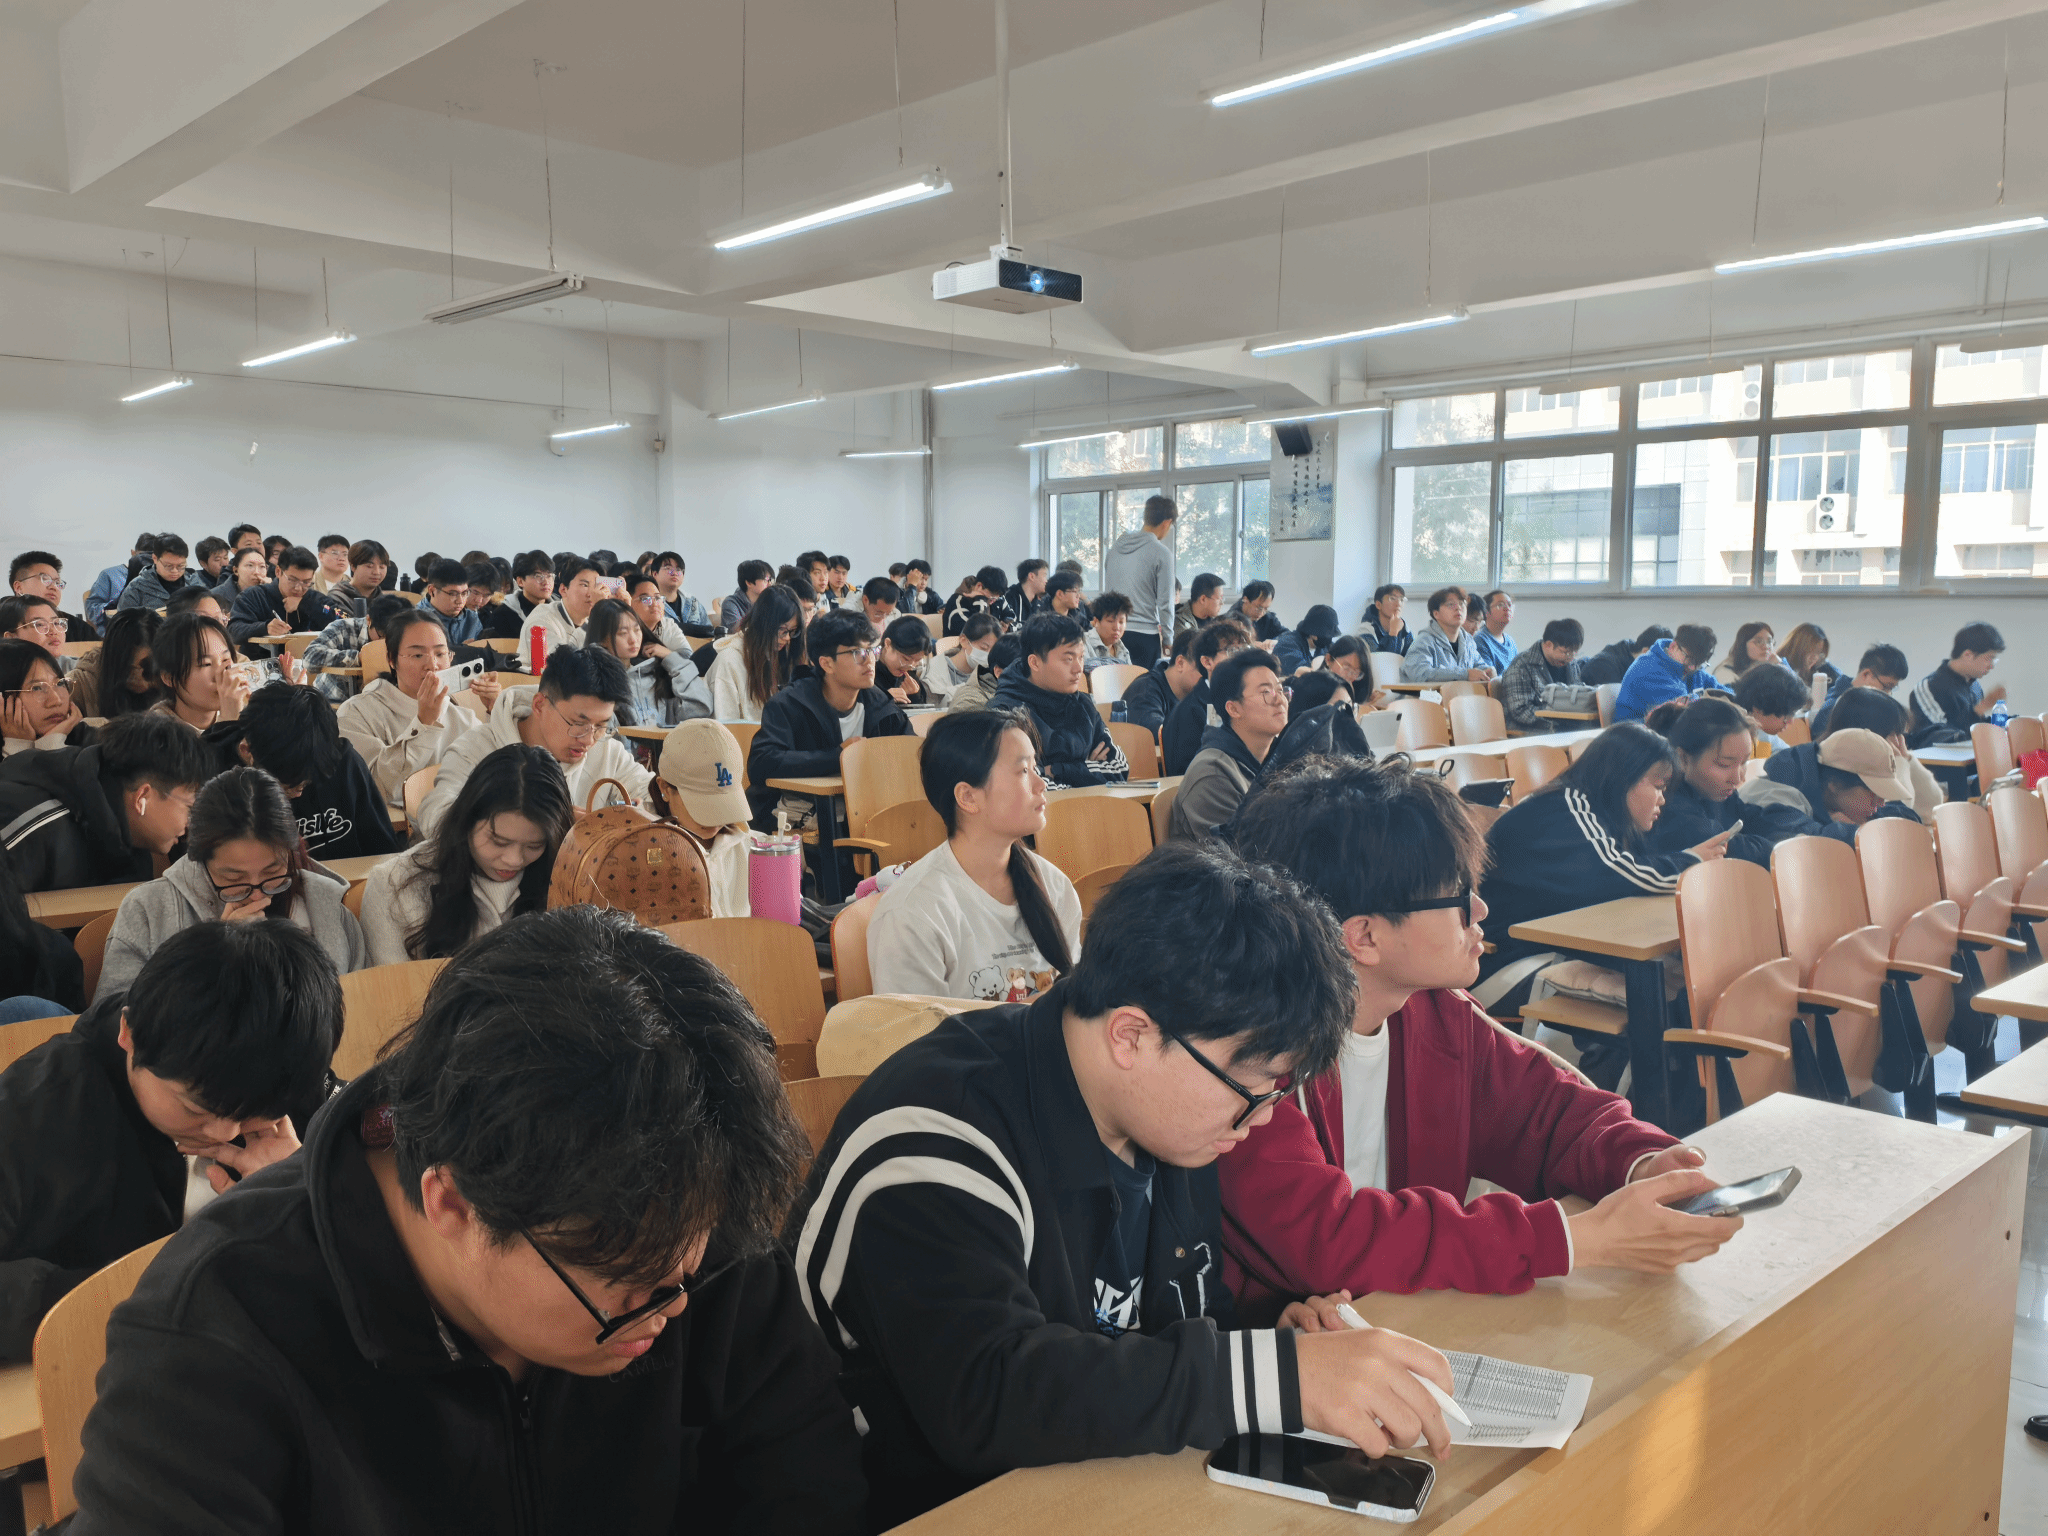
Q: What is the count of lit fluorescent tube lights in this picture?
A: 12